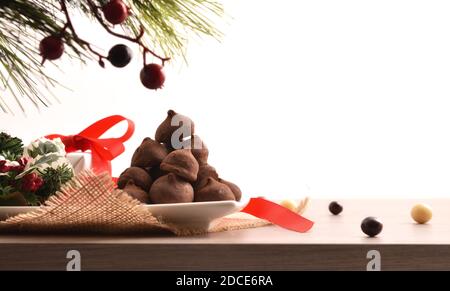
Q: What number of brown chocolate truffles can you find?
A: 10